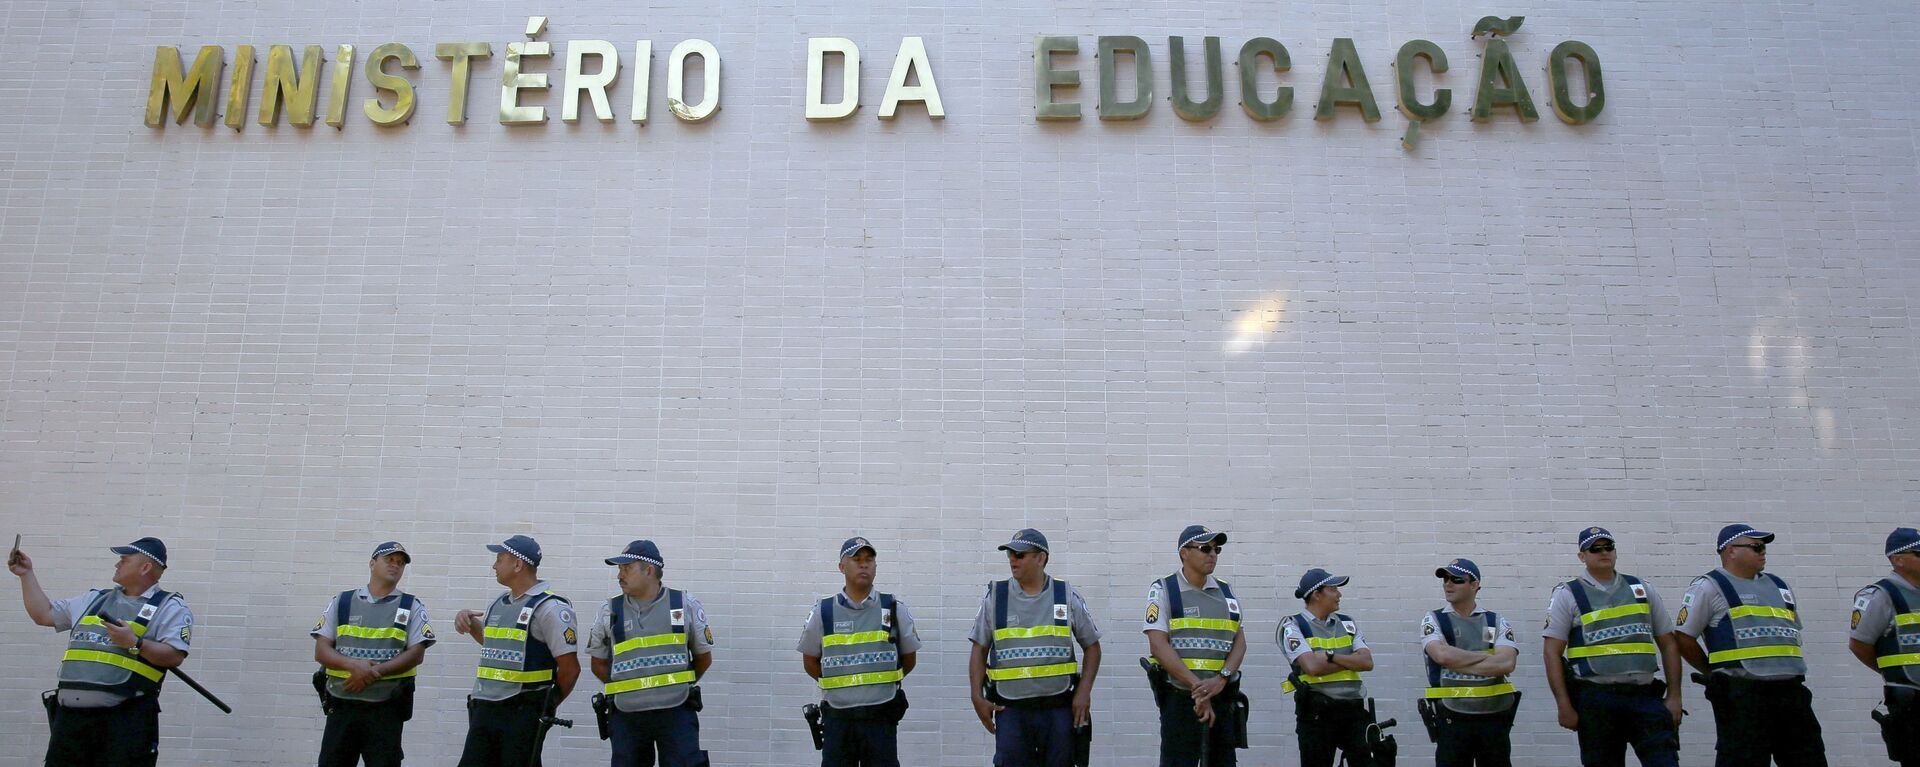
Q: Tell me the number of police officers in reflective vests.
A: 12